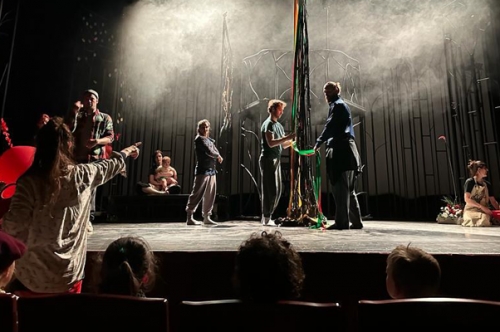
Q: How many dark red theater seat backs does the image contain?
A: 4